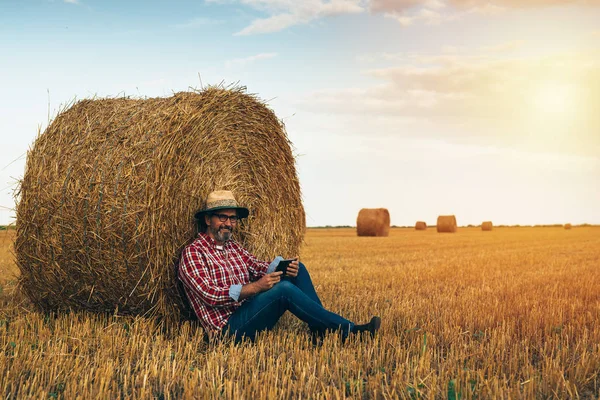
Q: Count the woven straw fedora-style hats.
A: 1